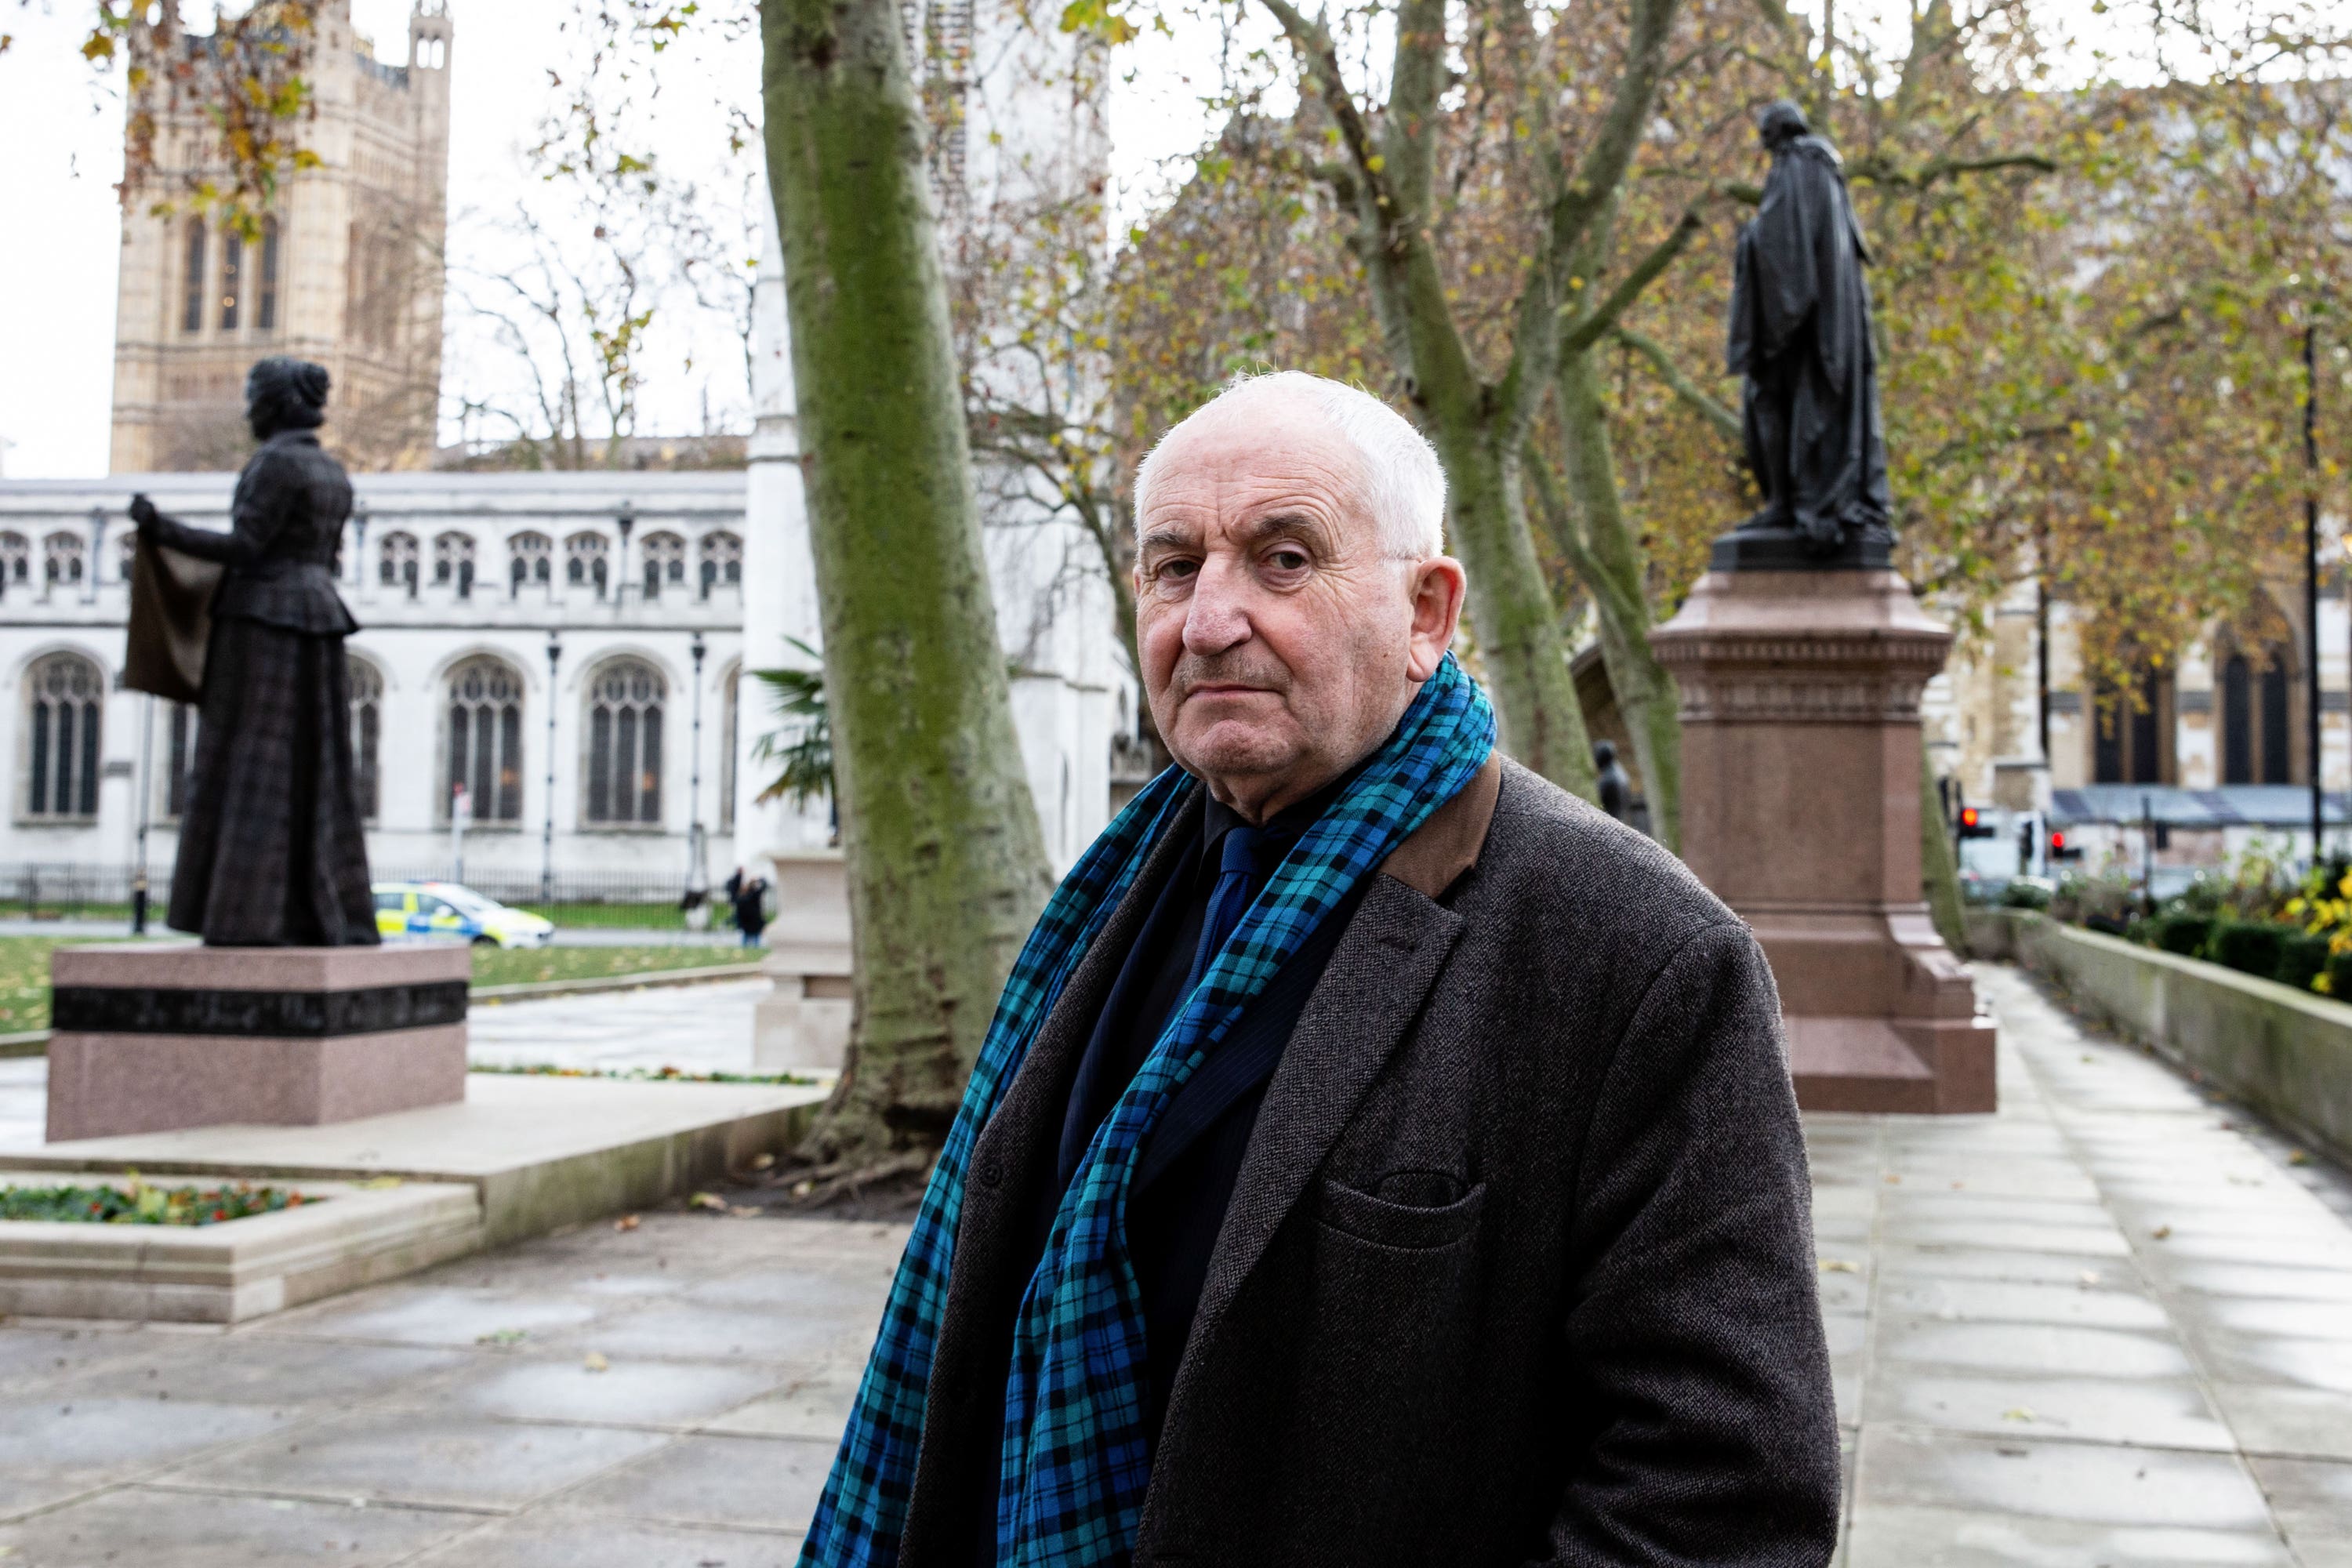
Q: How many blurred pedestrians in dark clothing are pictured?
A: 2